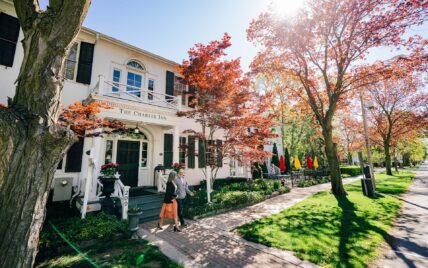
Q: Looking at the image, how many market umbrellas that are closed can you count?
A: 4